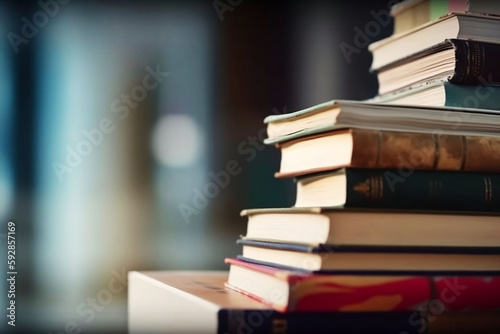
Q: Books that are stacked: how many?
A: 11